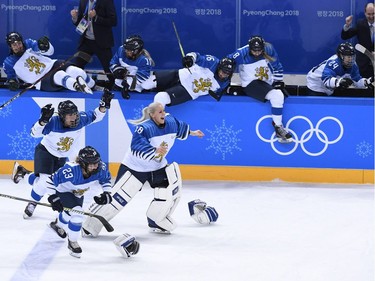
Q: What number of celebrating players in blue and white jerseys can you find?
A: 8